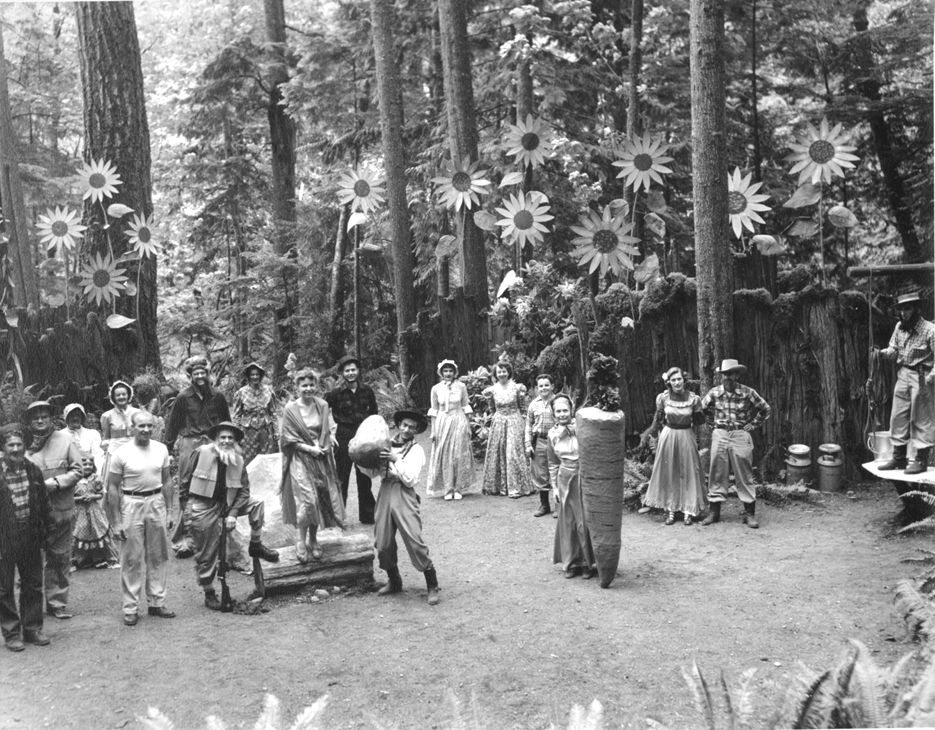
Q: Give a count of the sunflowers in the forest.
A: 12